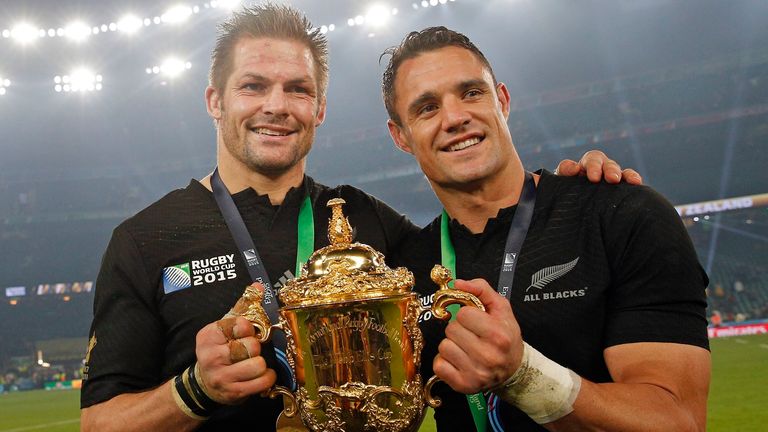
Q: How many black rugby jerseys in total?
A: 2